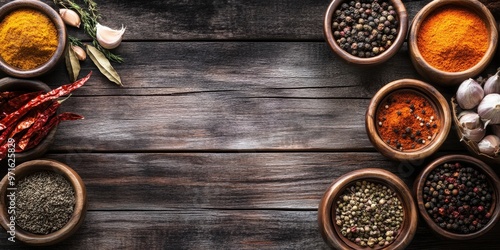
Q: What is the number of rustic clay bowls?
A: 8